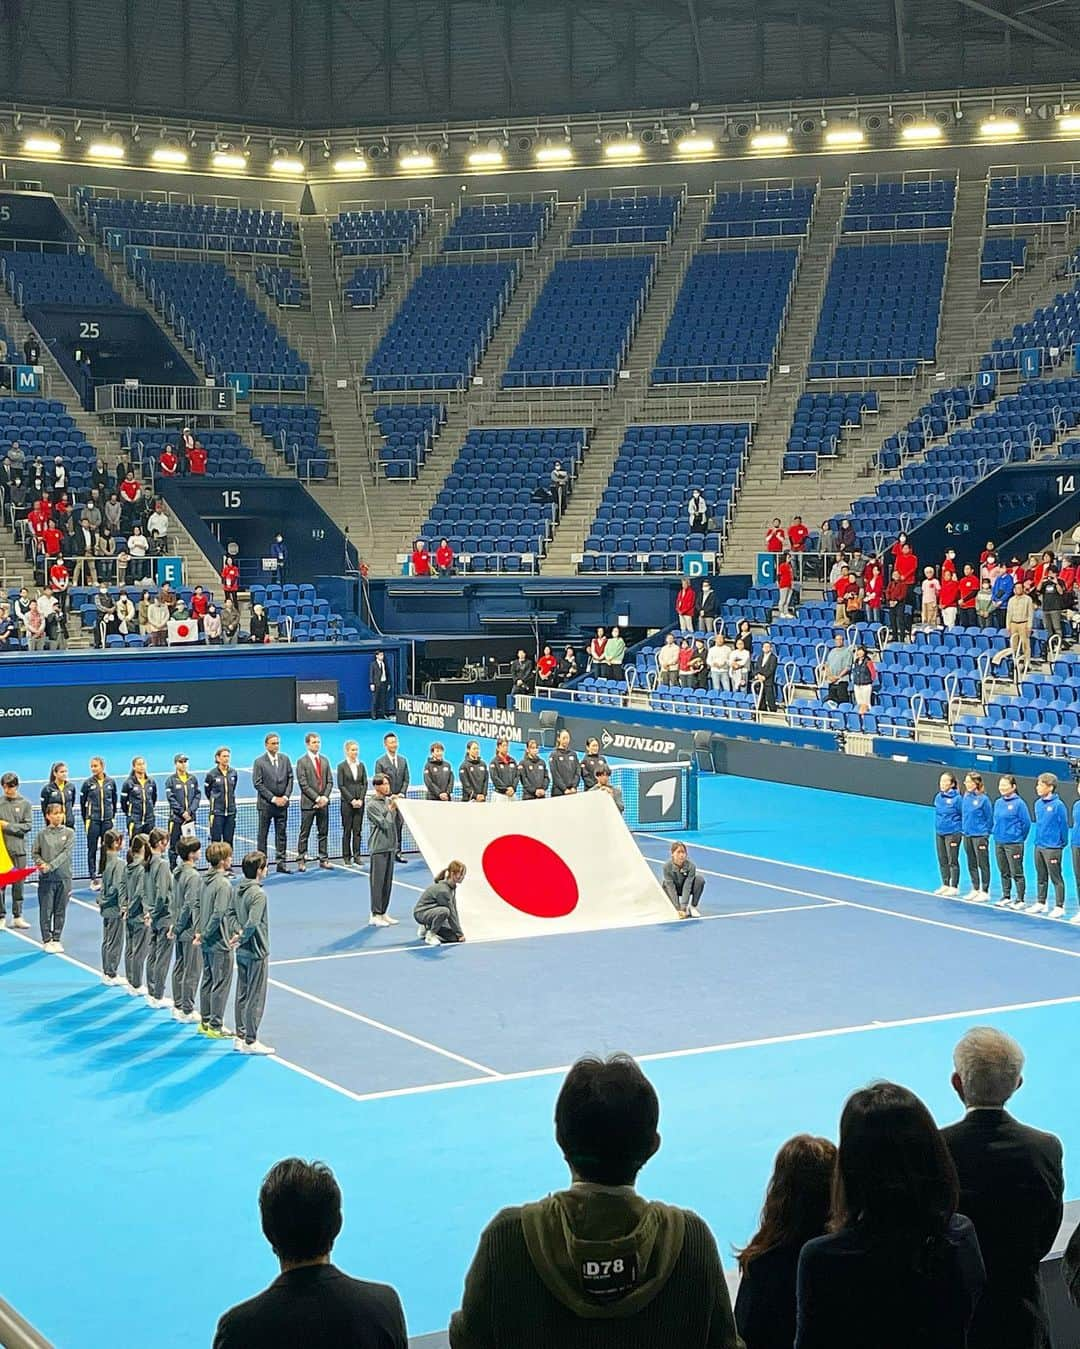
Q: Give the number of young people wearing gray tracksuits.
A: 12